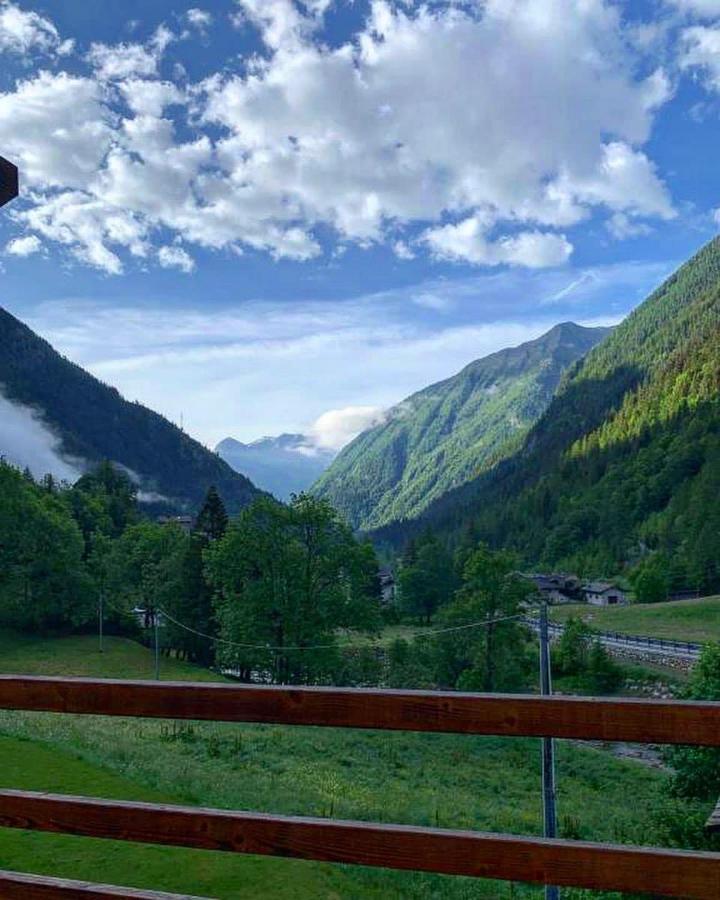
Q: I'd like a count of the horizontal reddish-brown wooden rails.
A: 3